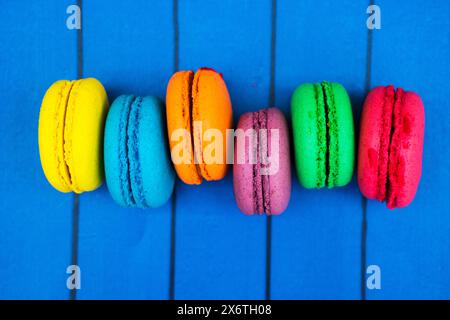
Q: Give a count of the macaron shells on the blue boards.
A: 12